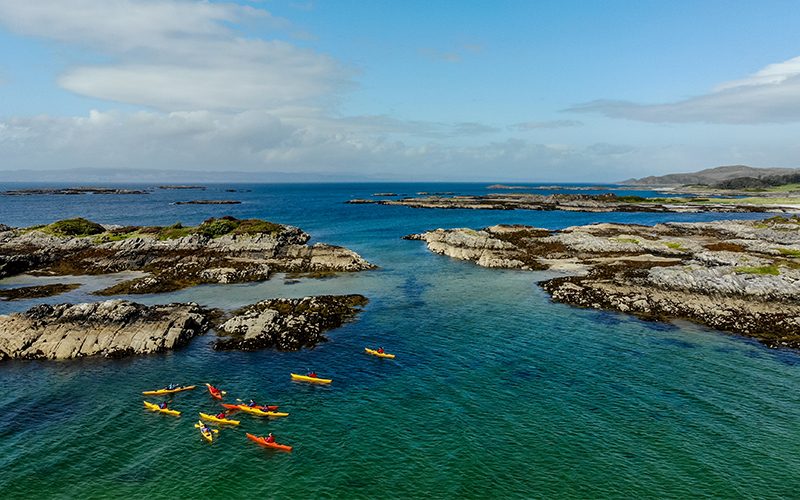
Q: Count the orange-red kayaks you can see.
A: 3